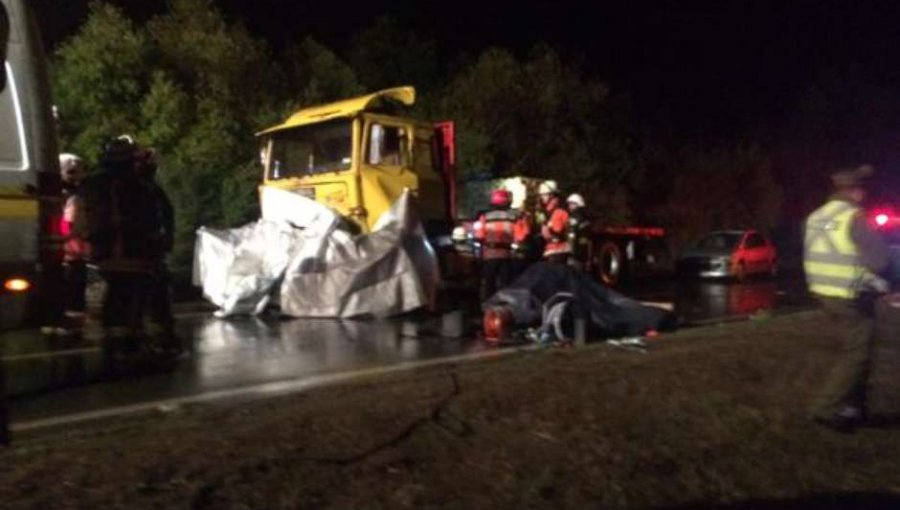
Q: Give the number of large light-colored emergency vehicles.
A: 1